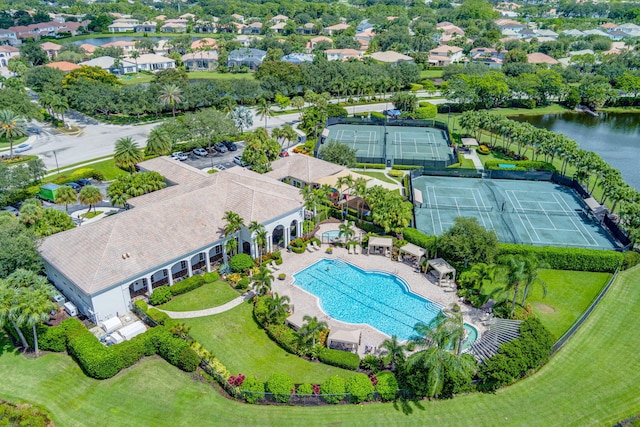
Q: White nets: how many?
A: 4